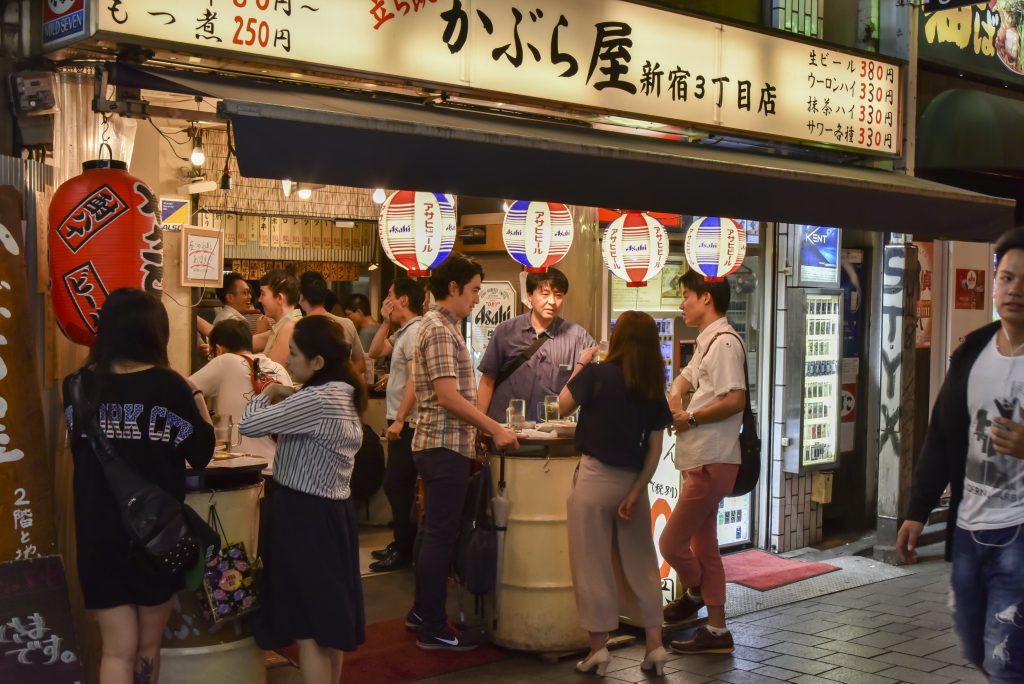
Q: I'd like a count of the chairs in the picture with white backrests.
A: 0